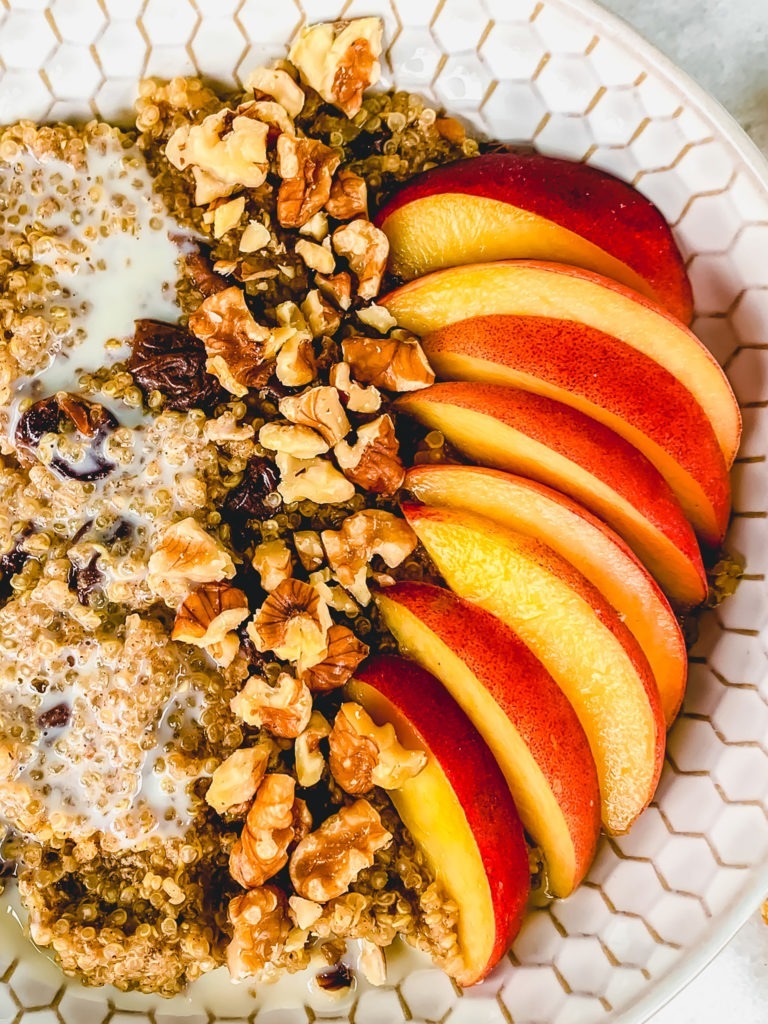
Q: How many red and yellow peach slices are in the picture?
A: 8